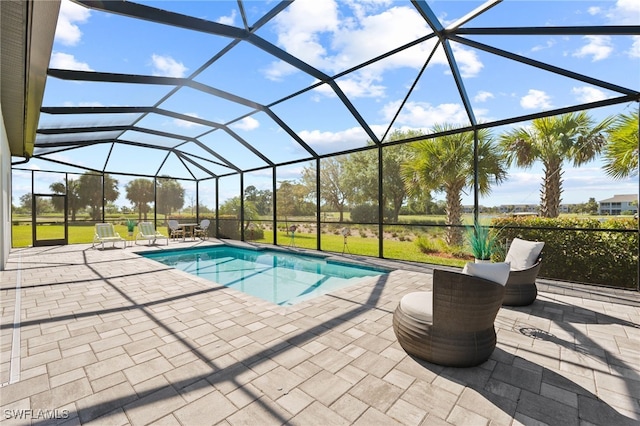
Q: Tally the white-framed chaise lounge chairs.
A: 2